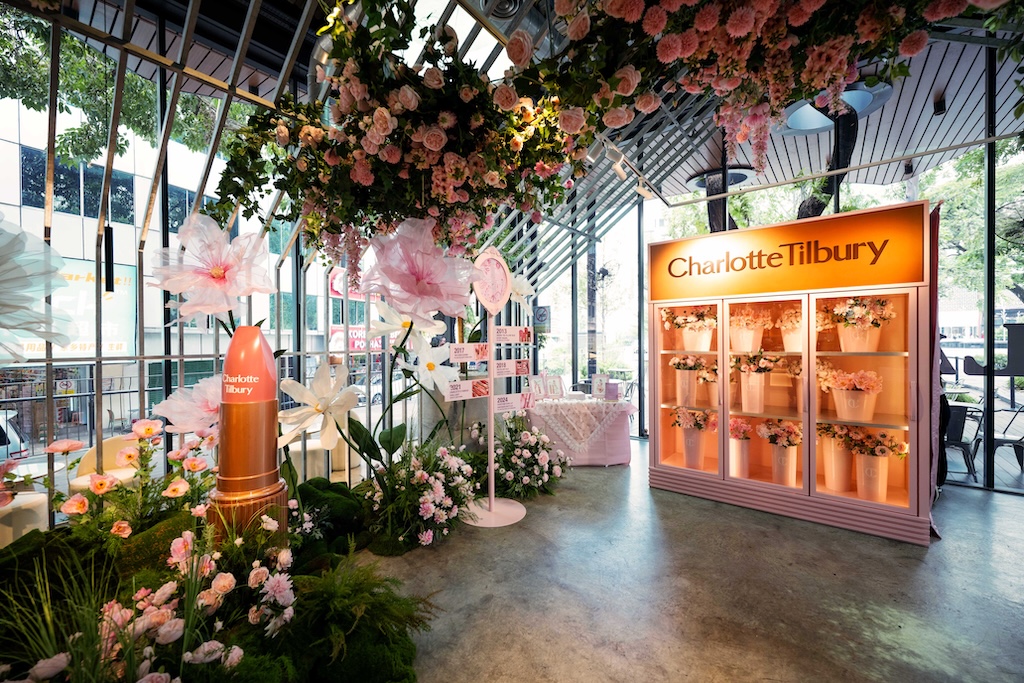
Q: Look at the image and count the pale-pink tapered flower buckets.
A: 14